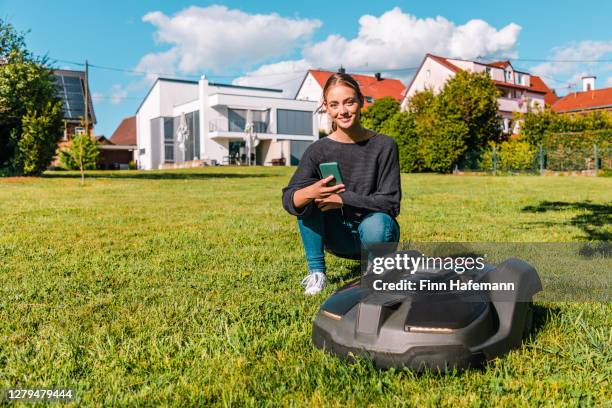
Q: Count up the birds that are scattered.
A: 0